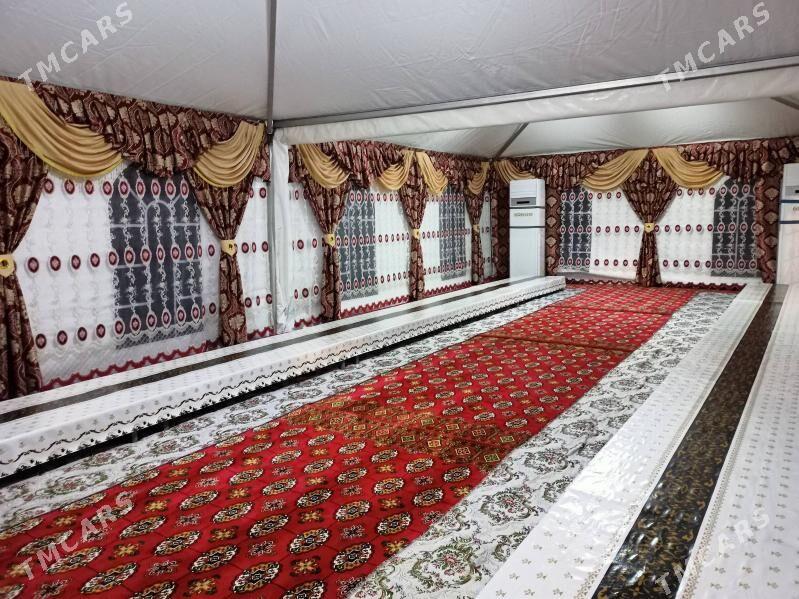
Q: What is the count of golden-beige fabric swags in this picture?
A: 9